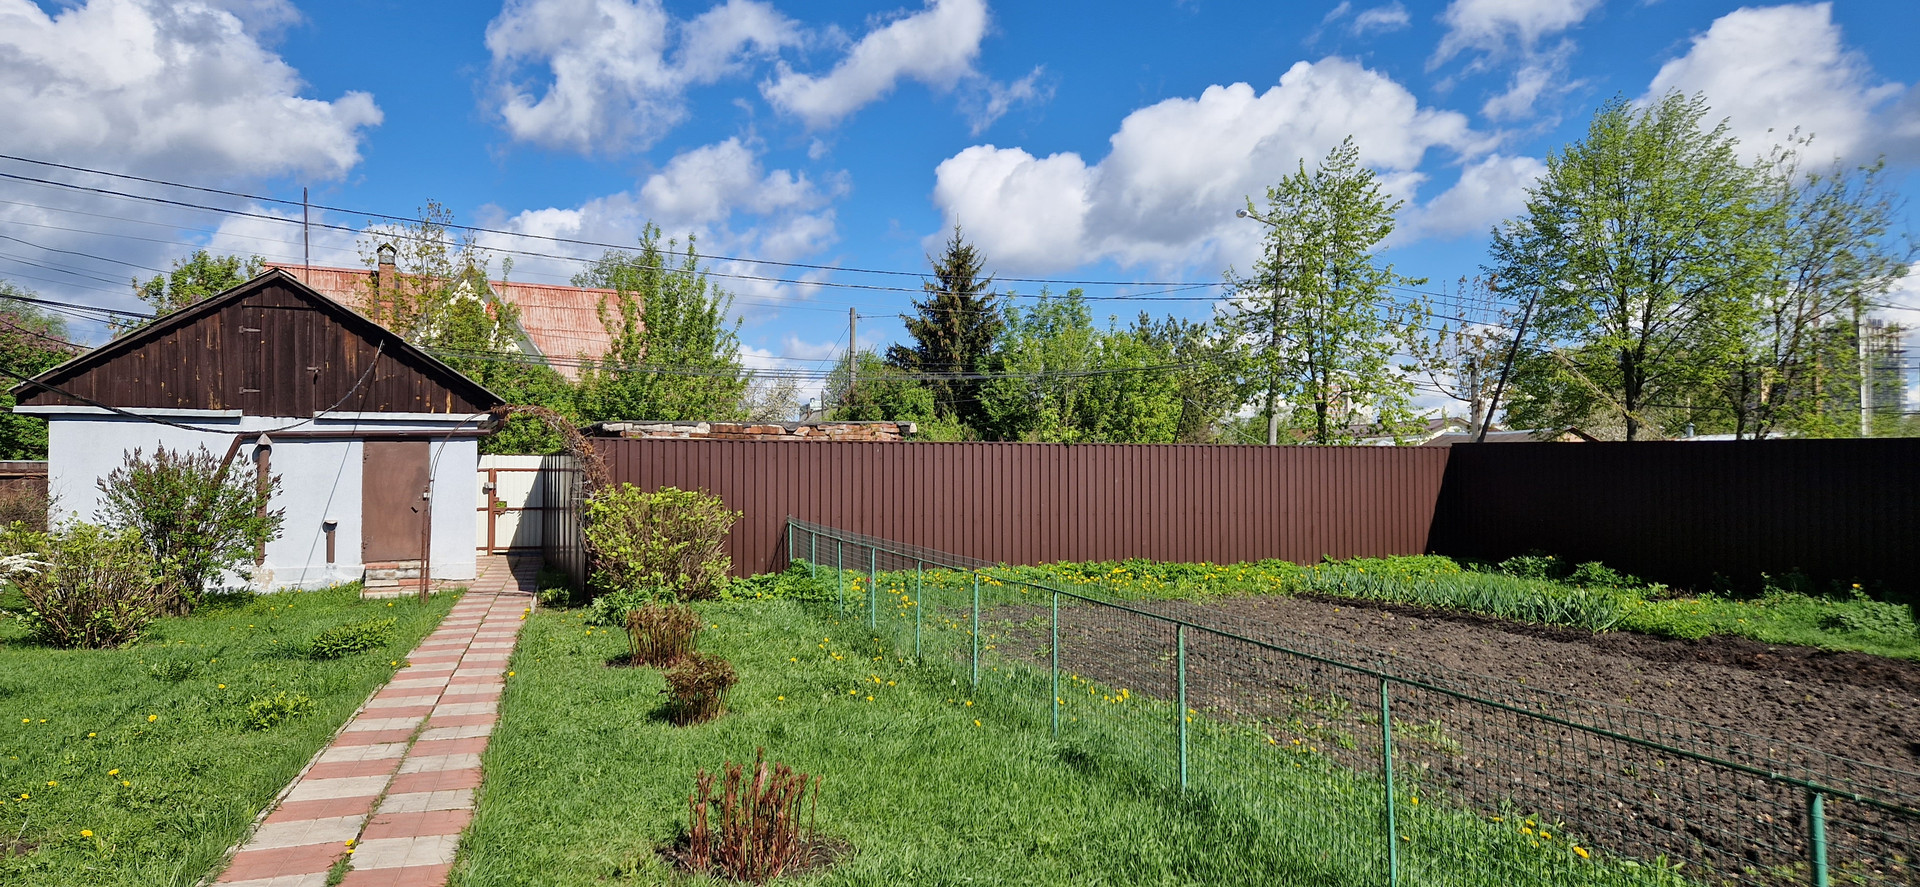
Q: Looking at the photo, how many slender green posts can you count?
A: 10